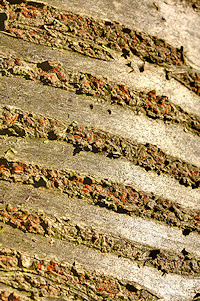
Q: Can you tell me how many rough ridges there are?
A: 6